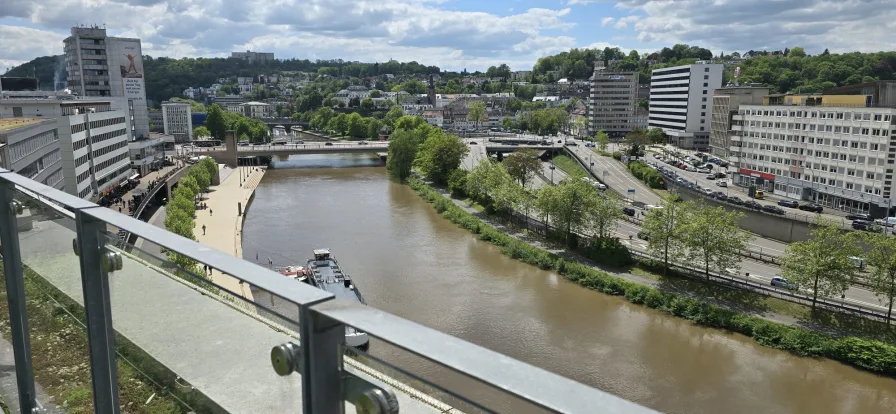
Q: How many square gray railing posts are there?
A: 3